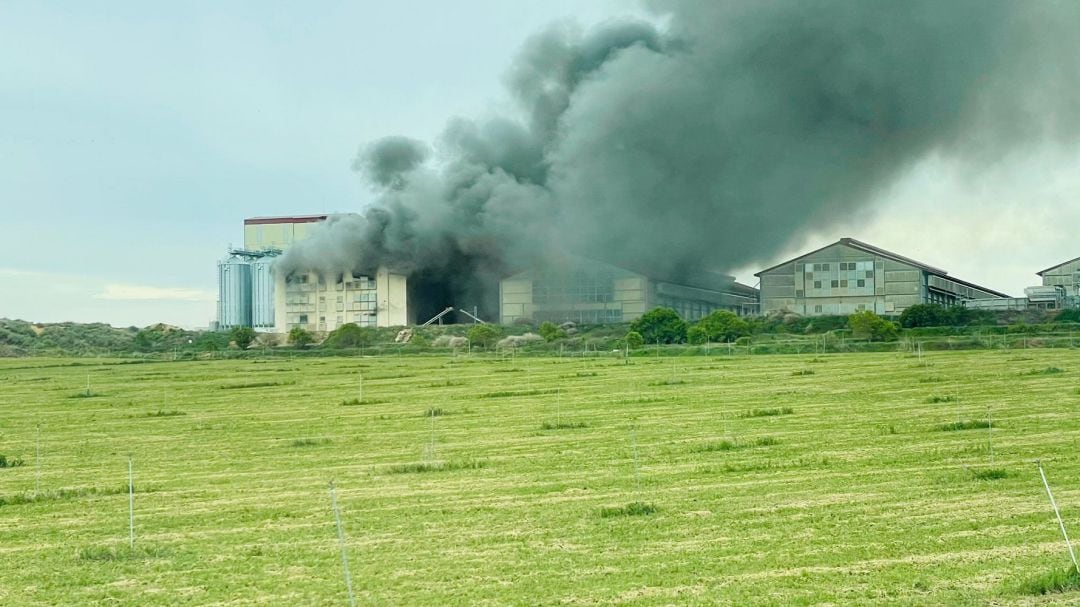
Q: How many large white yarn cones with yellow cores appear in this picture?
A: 0